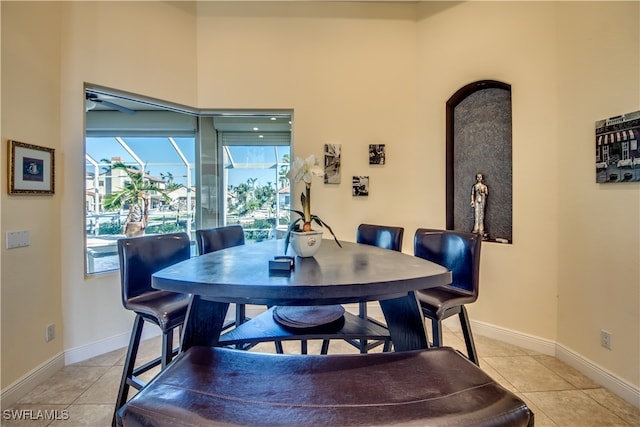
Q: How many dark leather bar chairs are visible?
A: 4